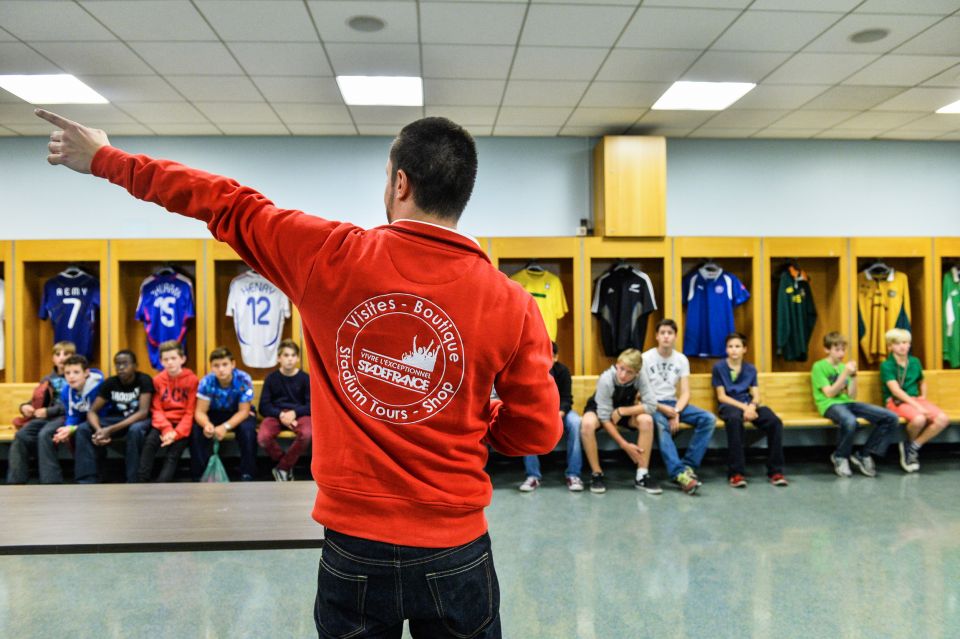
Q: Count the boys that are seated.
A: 12